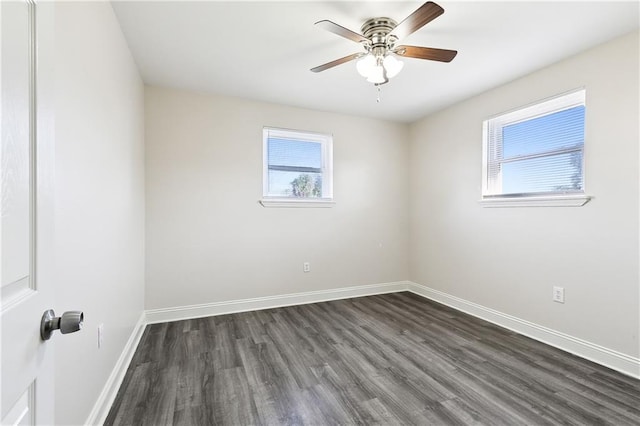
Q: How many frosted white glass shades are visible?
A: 3